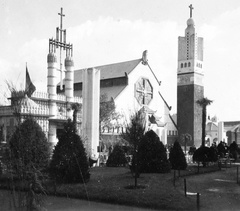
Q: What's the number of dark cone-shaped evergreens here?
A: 5